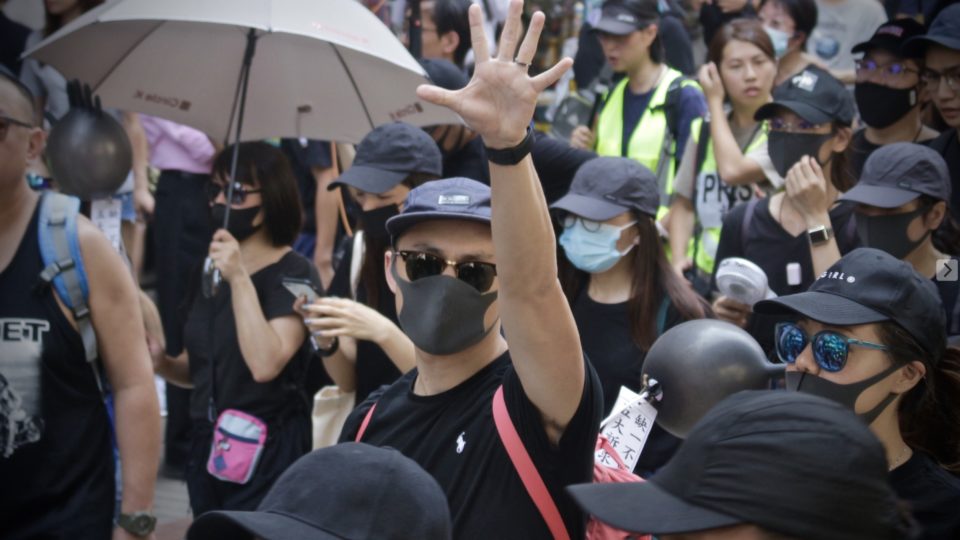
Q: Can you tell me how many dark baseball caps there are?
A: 11